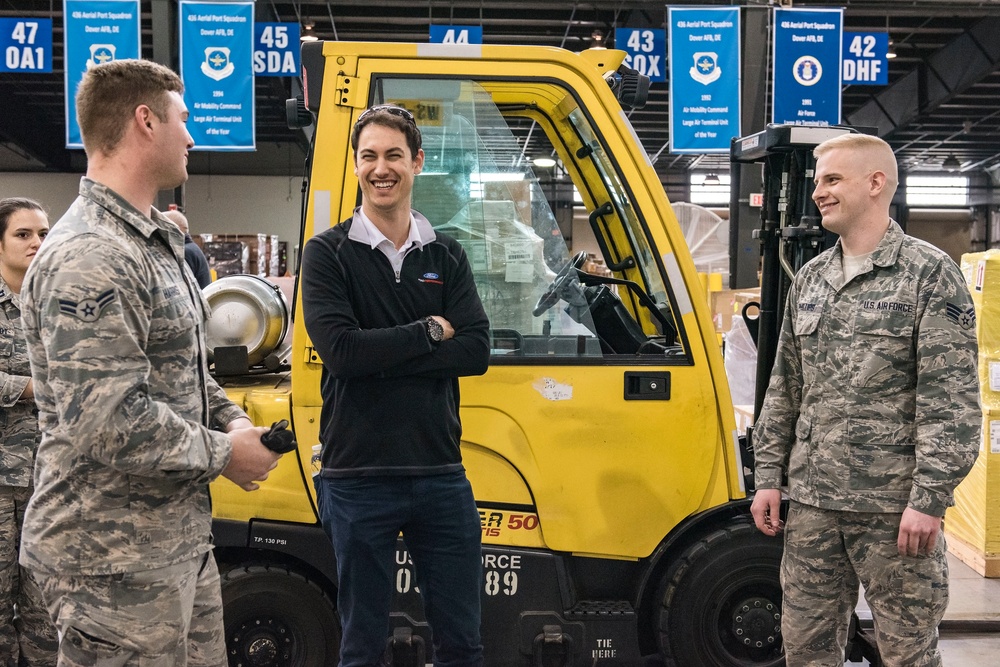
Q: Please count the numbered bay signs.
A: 5